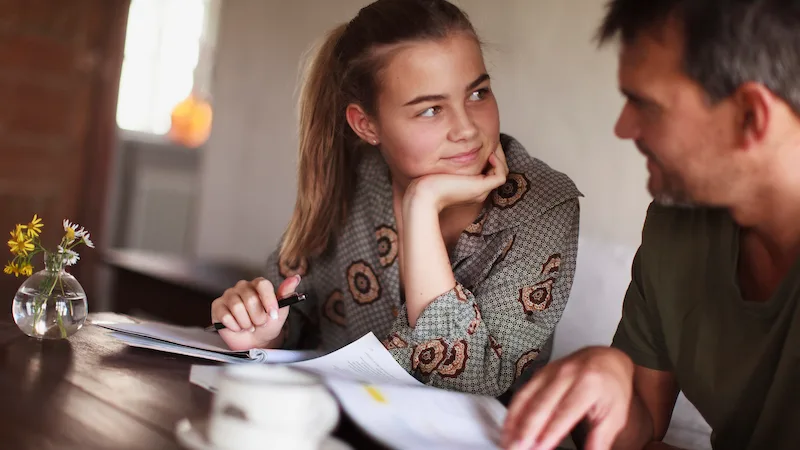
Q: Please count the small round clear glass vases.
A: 1